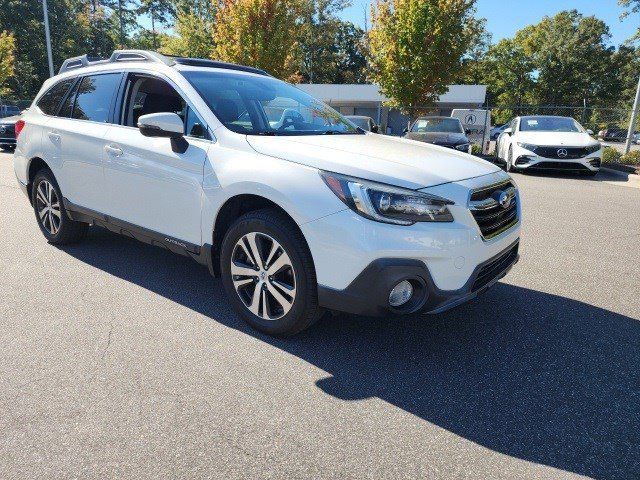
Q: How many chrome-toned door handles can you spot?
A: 0